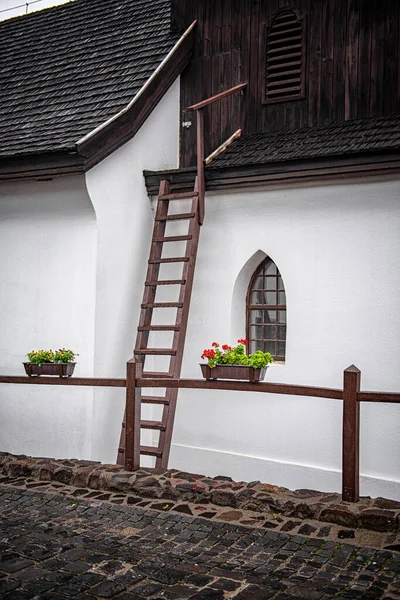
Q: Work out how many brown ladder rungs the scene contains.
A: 12